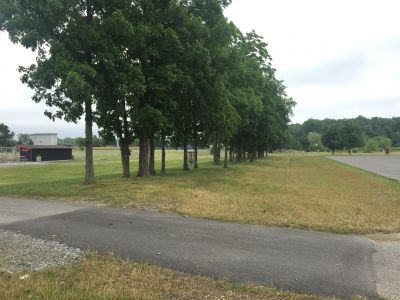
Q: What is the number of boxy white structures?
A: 1